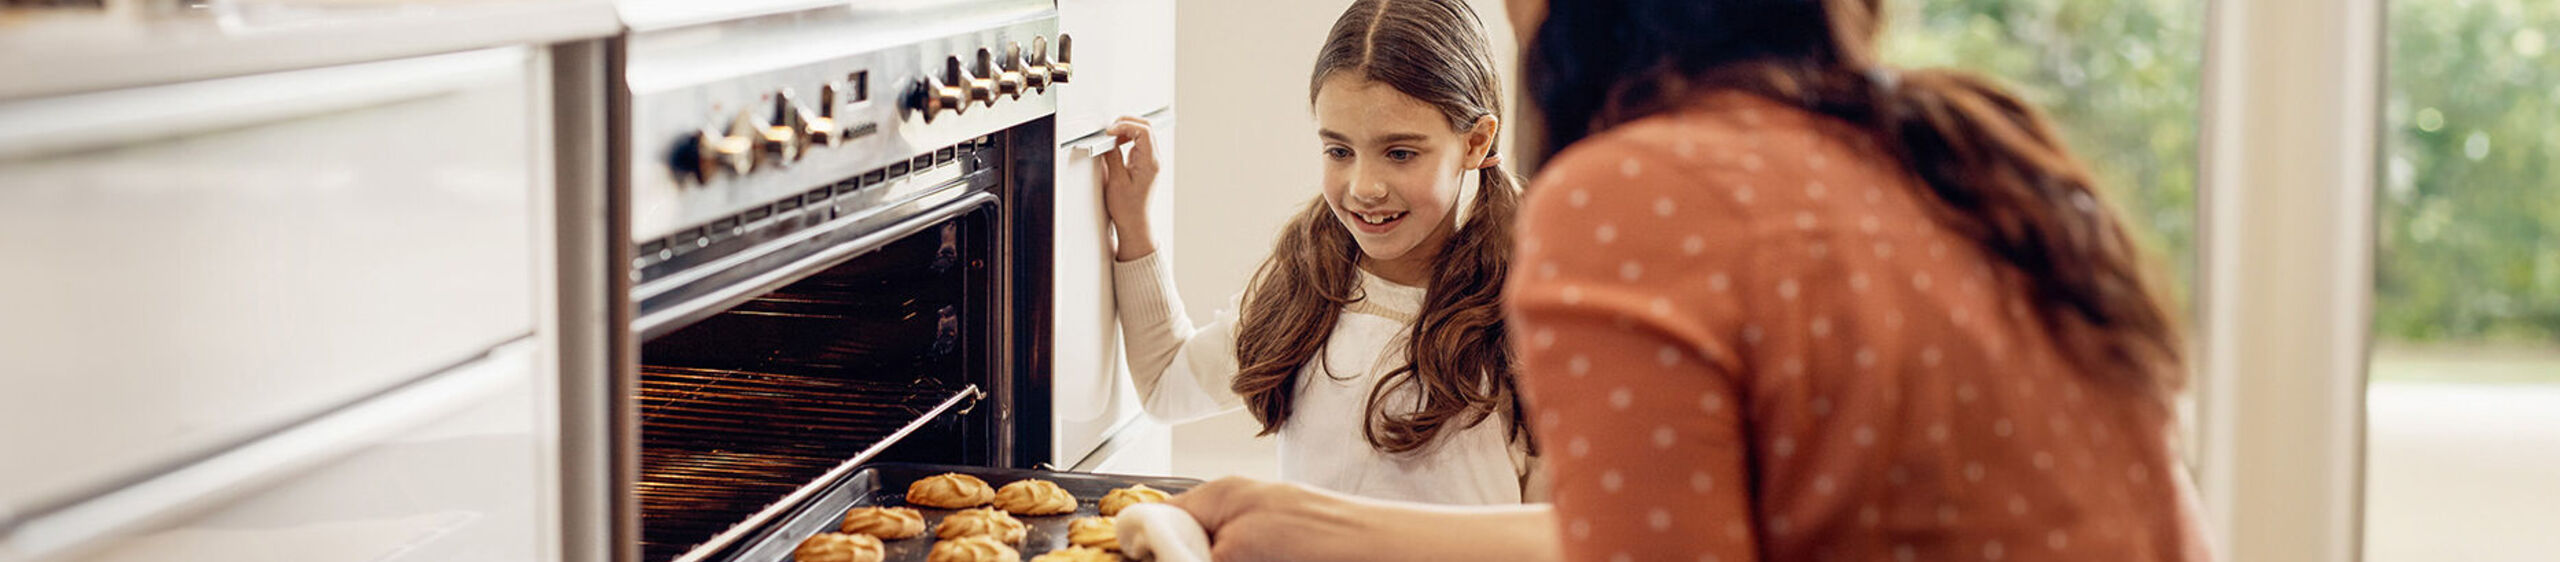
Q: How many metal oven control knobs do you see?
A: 8